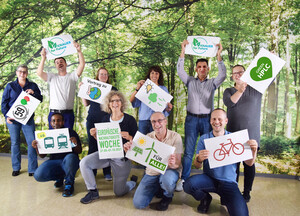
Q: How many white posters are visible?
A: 10